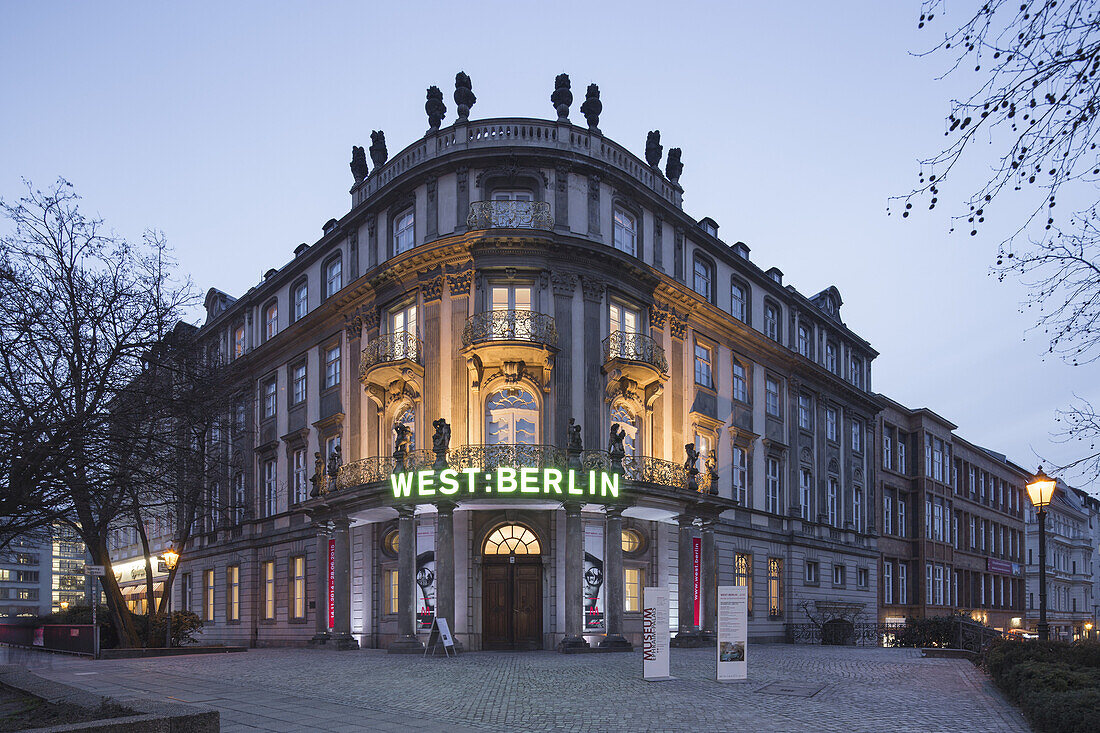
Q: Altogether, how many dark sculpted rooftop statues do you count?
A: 8